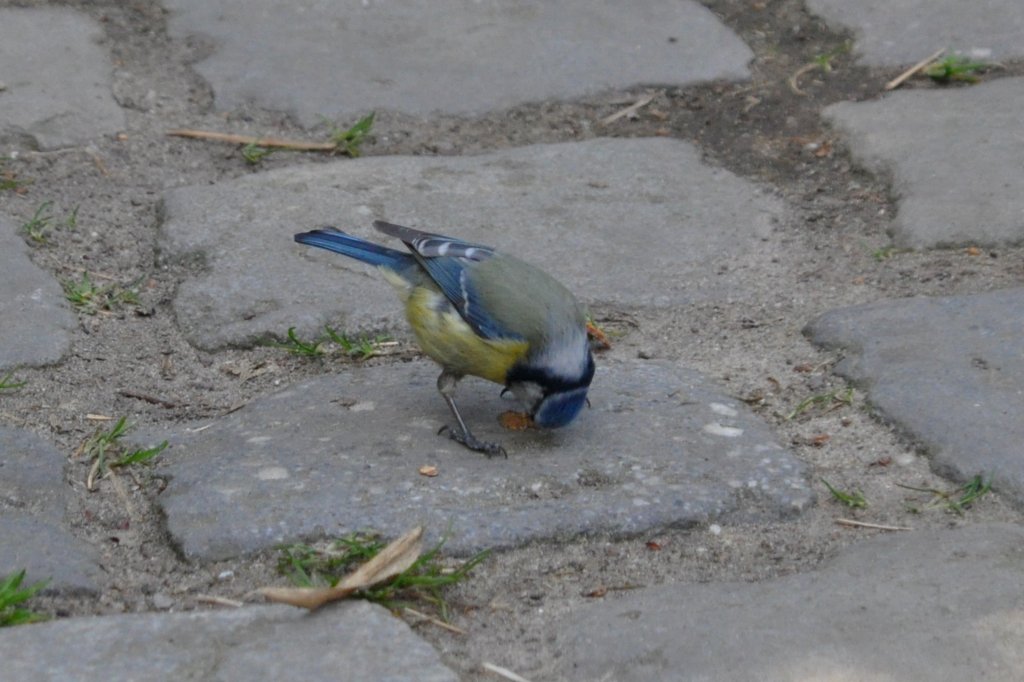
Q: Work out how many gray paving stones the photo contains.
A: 11